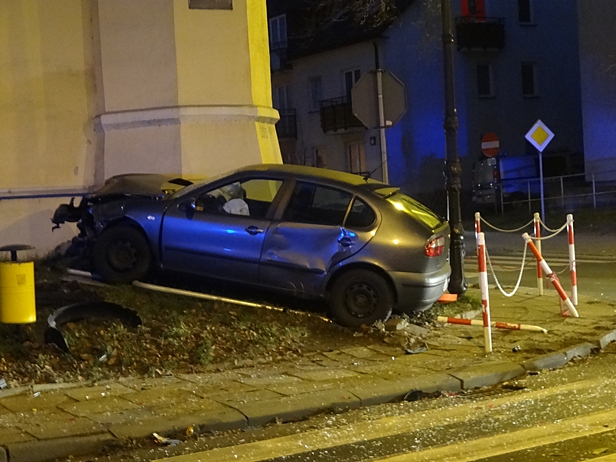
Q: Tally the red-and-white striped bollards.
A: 6